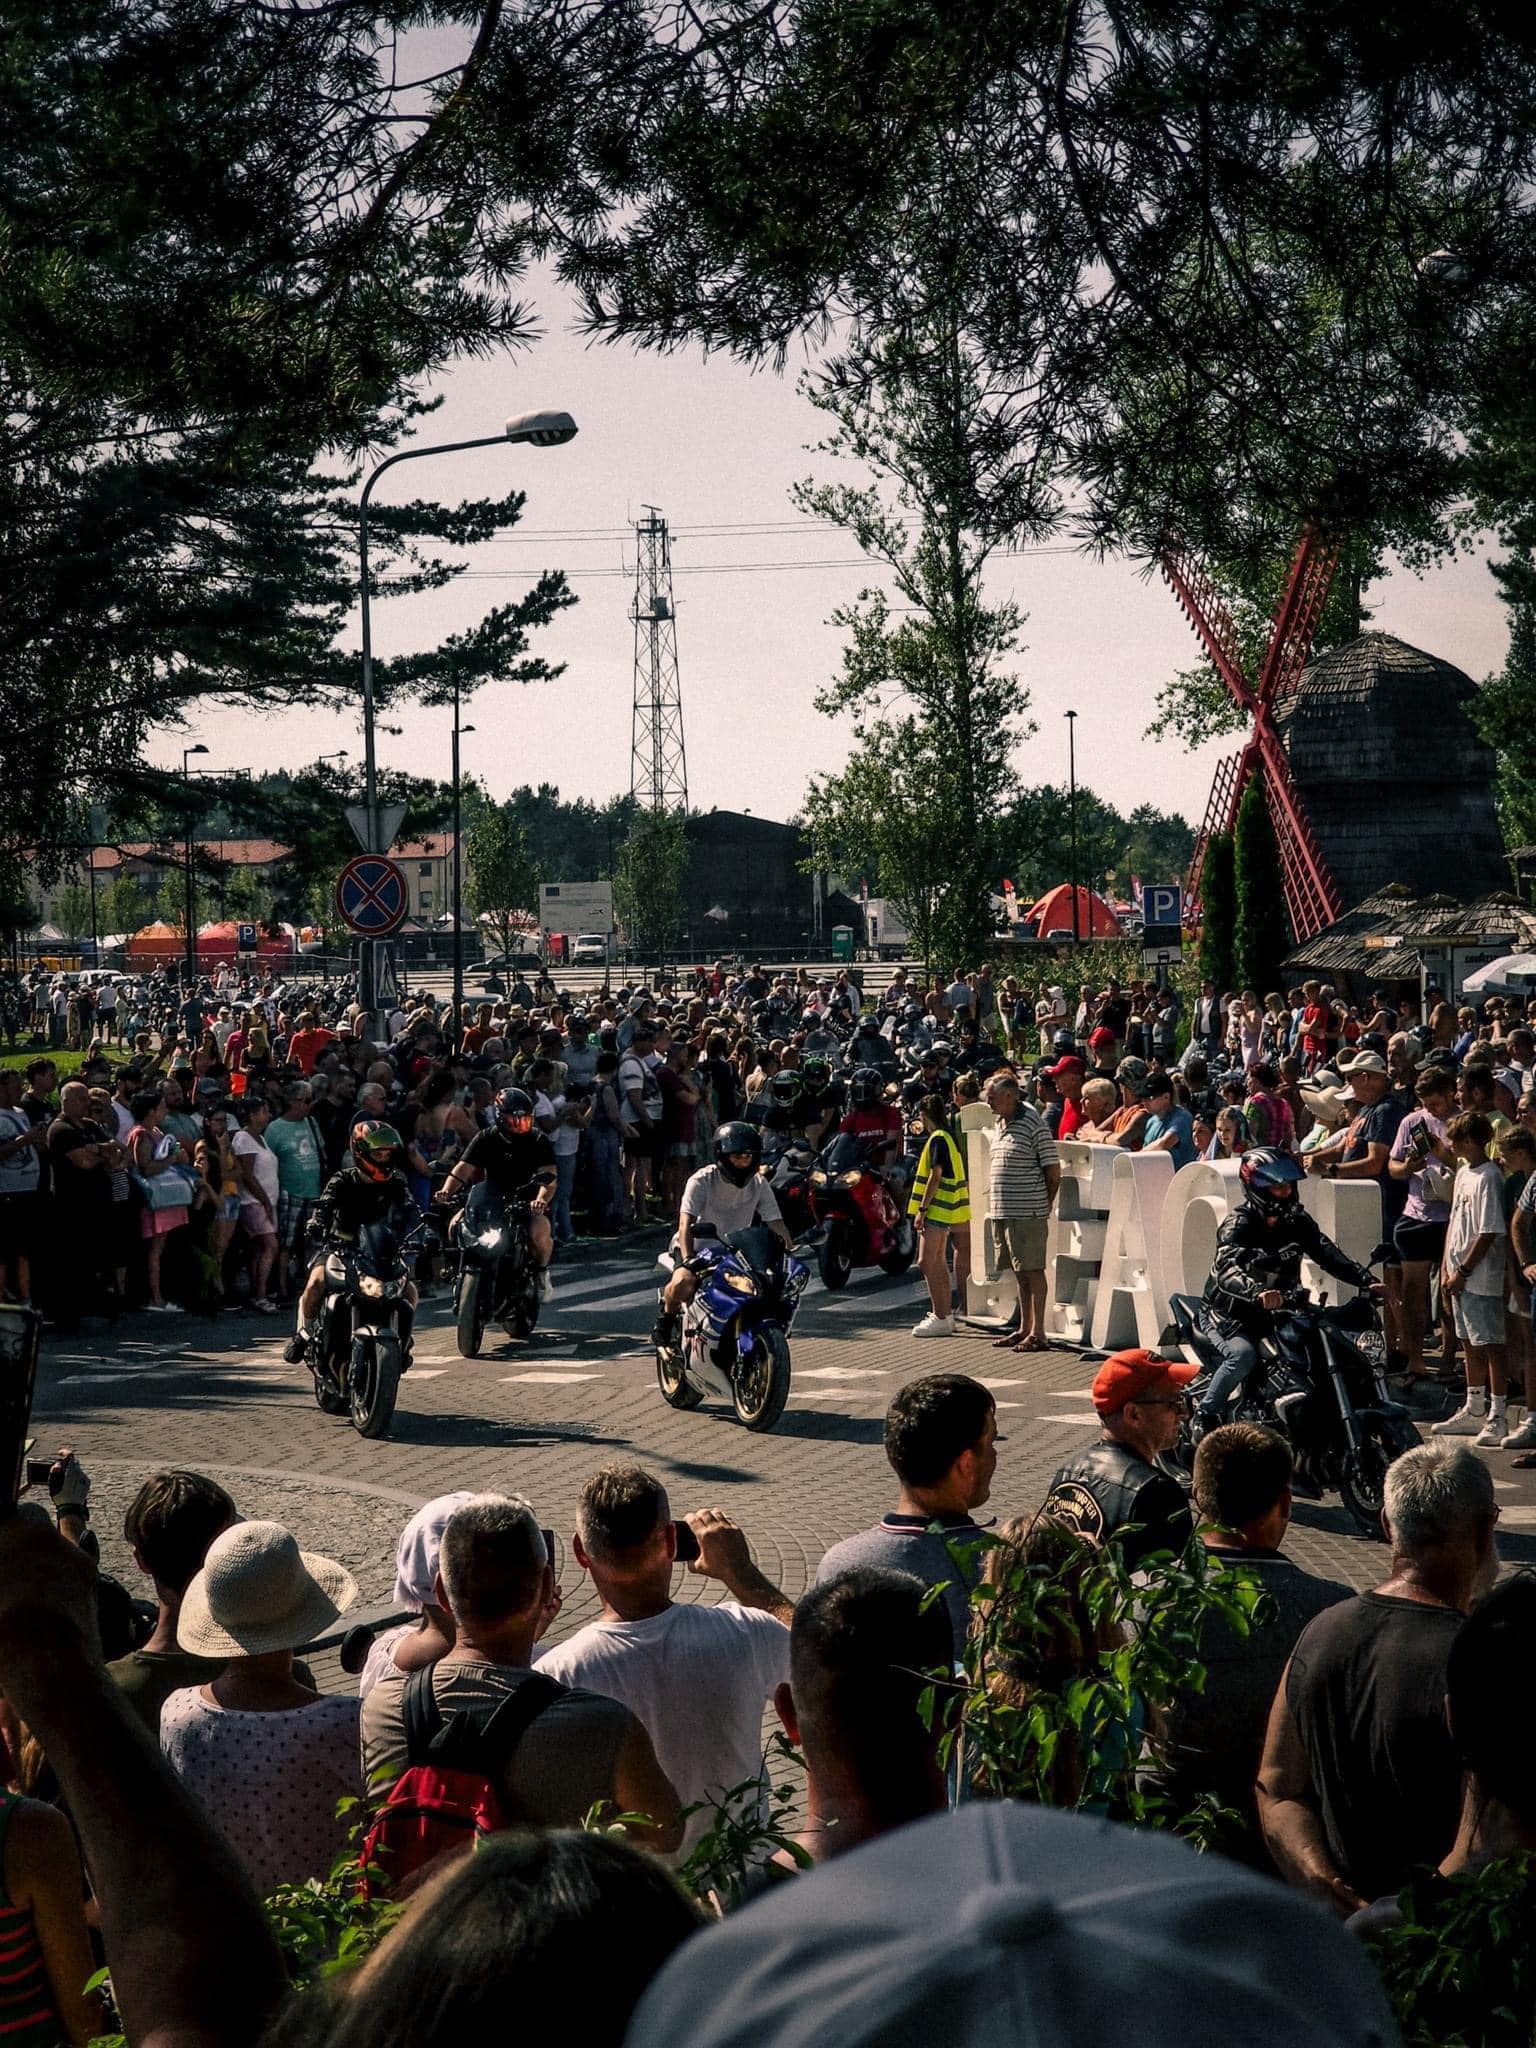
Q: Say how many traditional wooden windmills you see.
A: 1